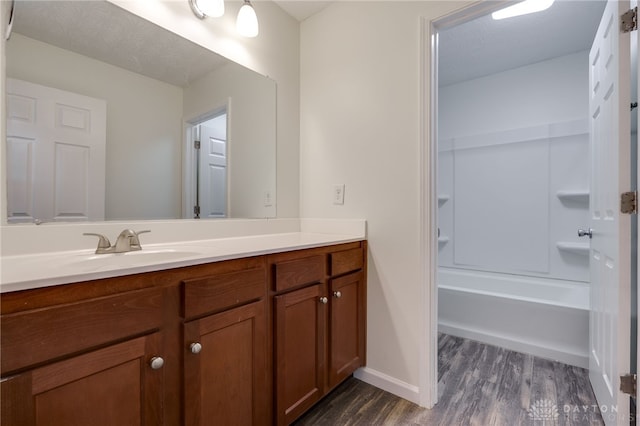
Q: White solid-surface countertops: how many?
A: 1